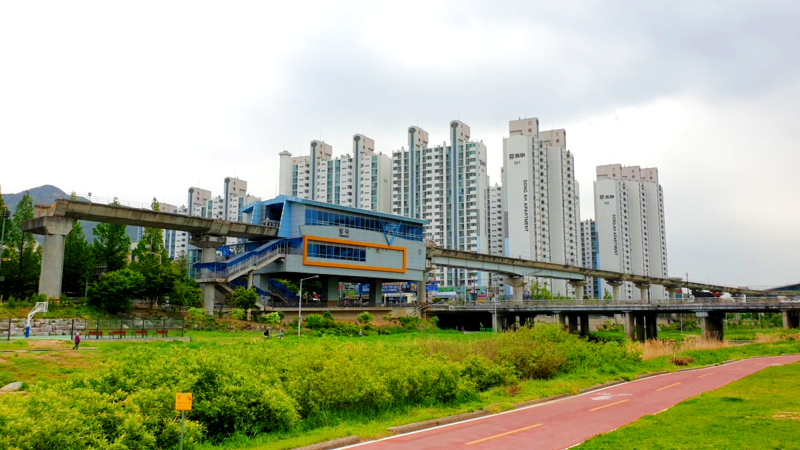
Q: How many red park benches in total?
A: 4